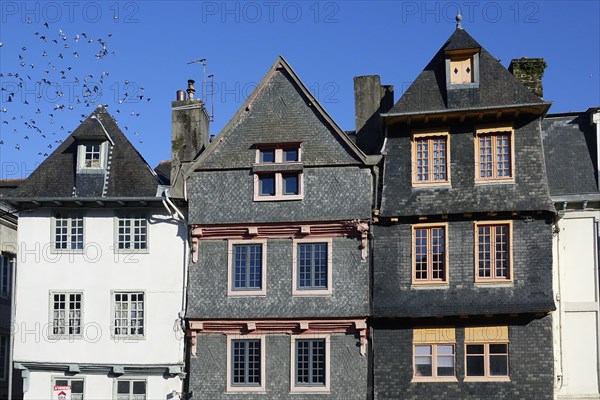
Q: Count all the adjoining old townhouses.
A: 3